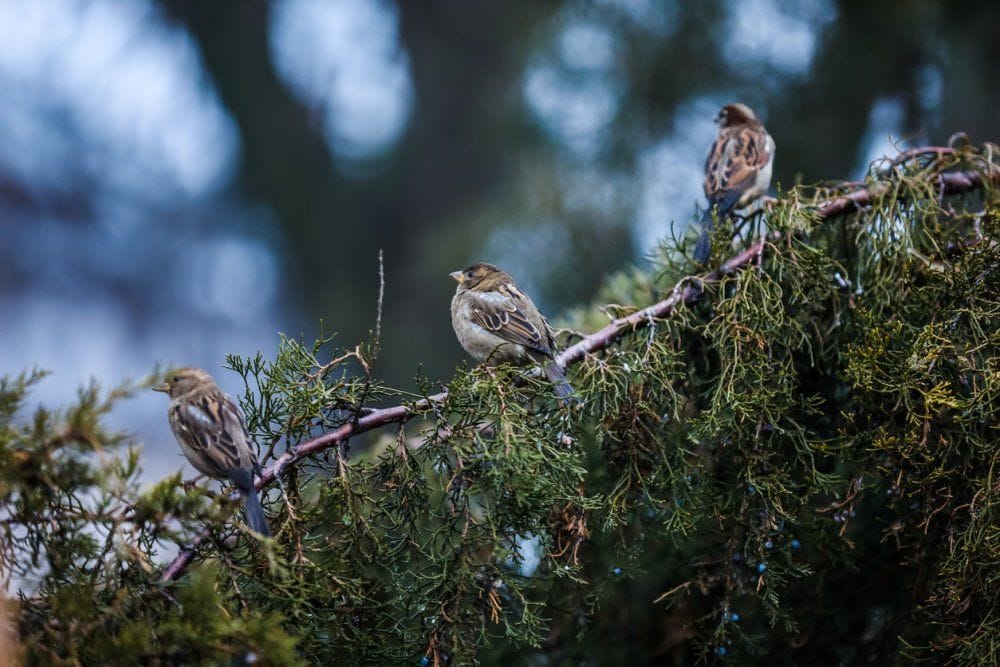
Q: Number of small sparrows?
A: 3